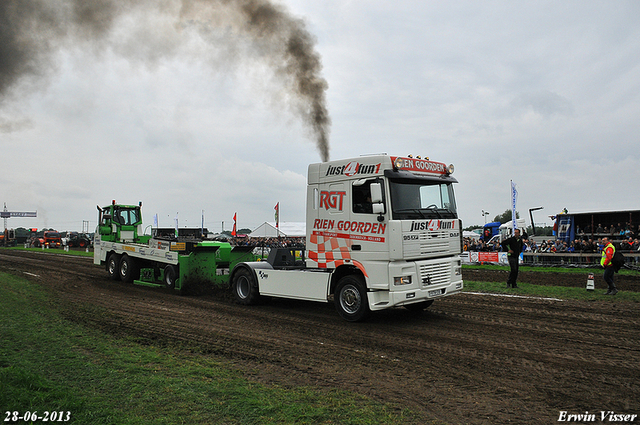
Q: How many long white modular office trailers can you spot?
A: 0